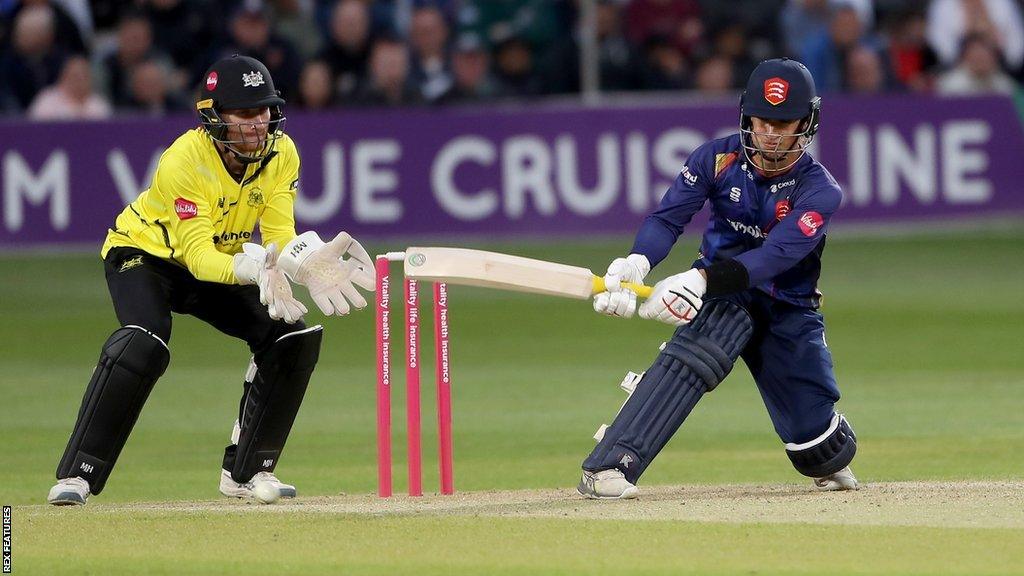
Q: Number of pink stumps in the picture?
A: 3